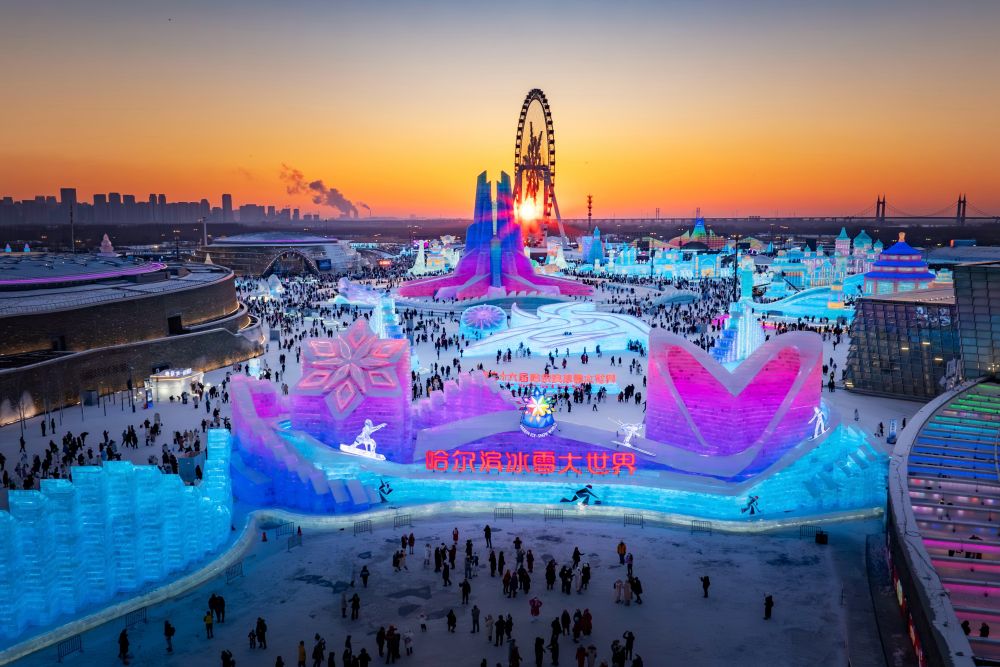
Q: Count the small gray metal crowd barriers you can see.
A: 12